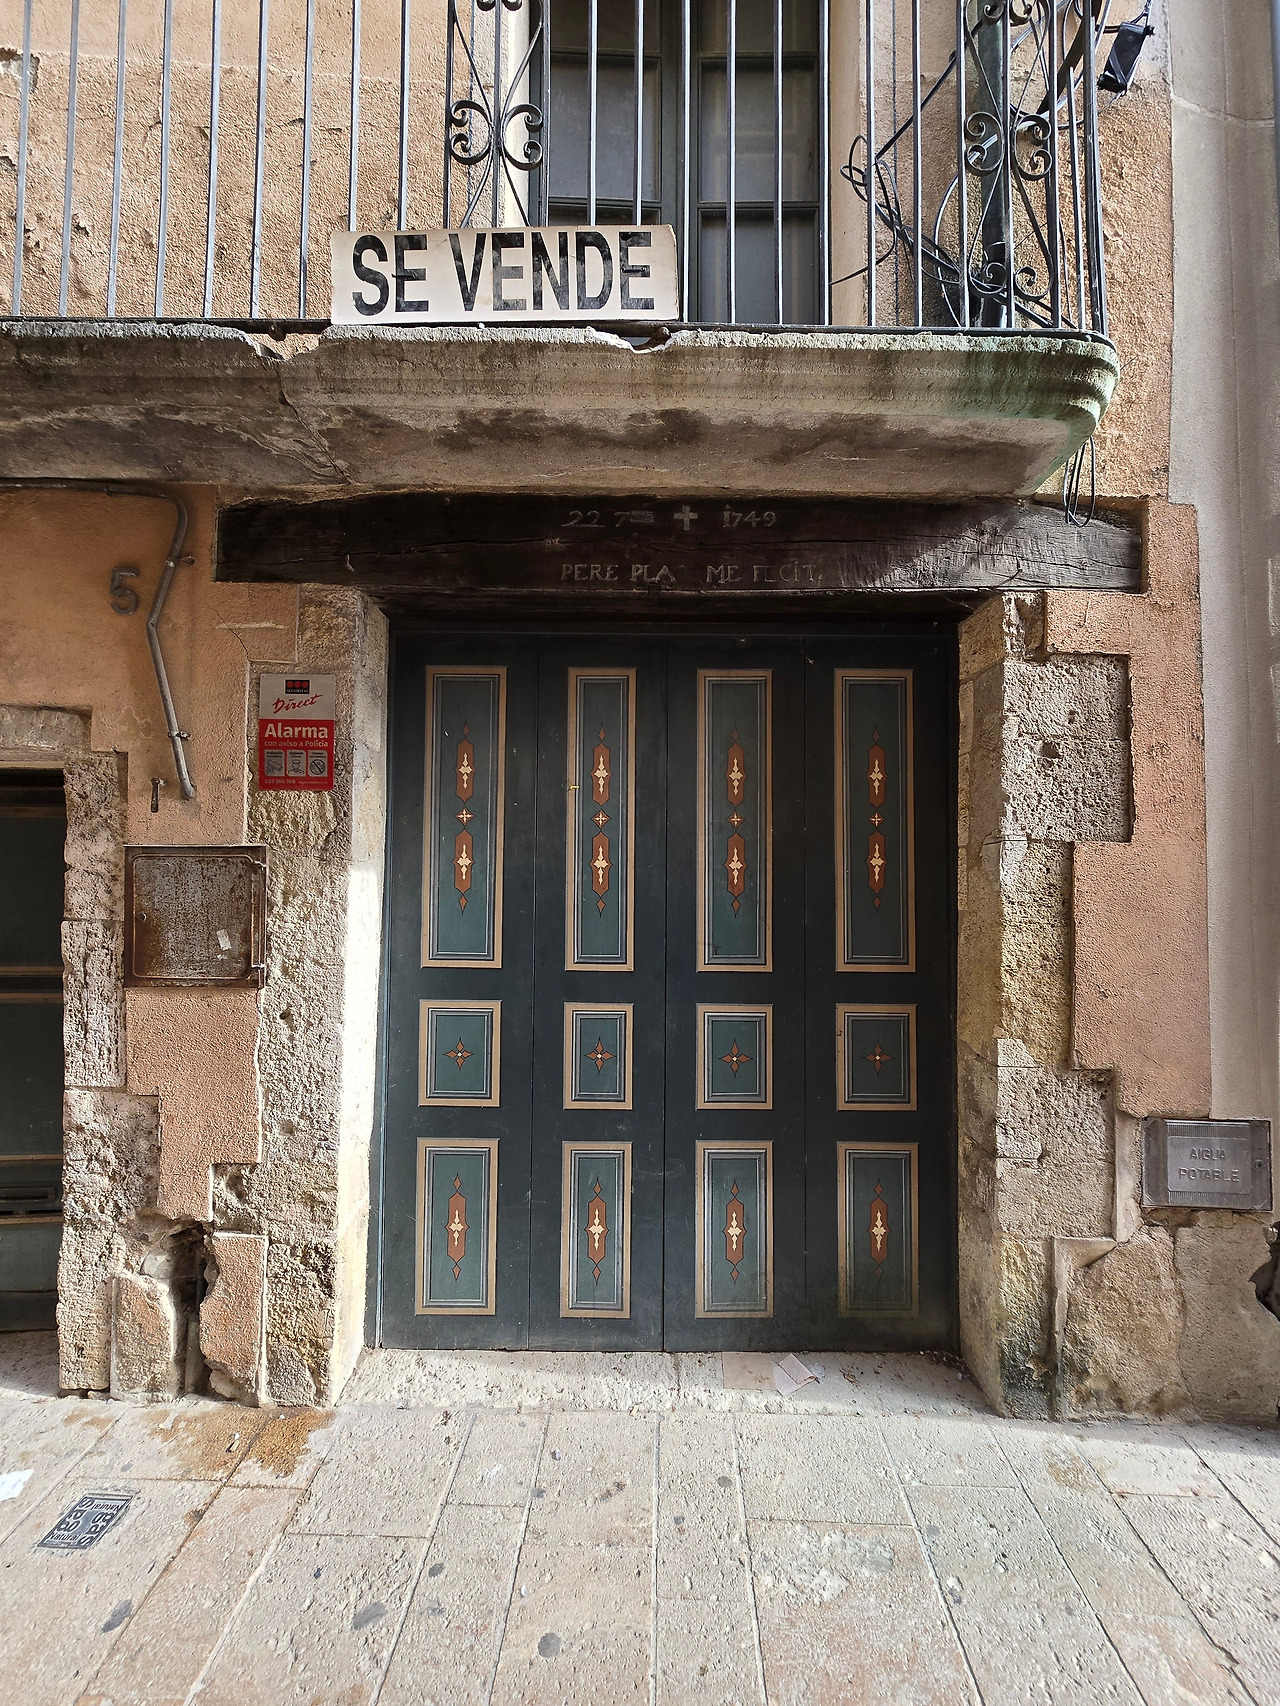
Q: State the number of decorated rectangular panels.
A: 12